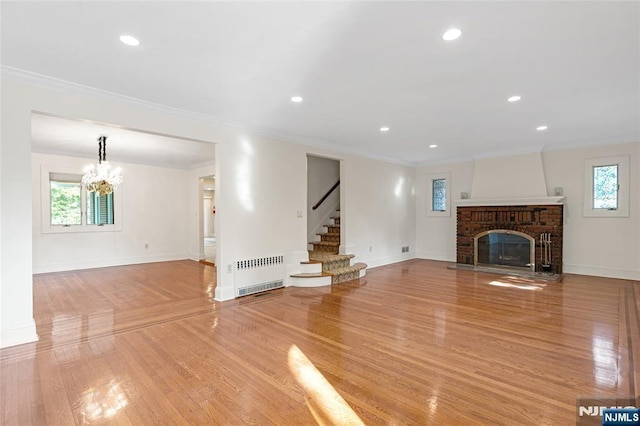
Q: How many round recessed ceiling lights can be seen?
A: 7